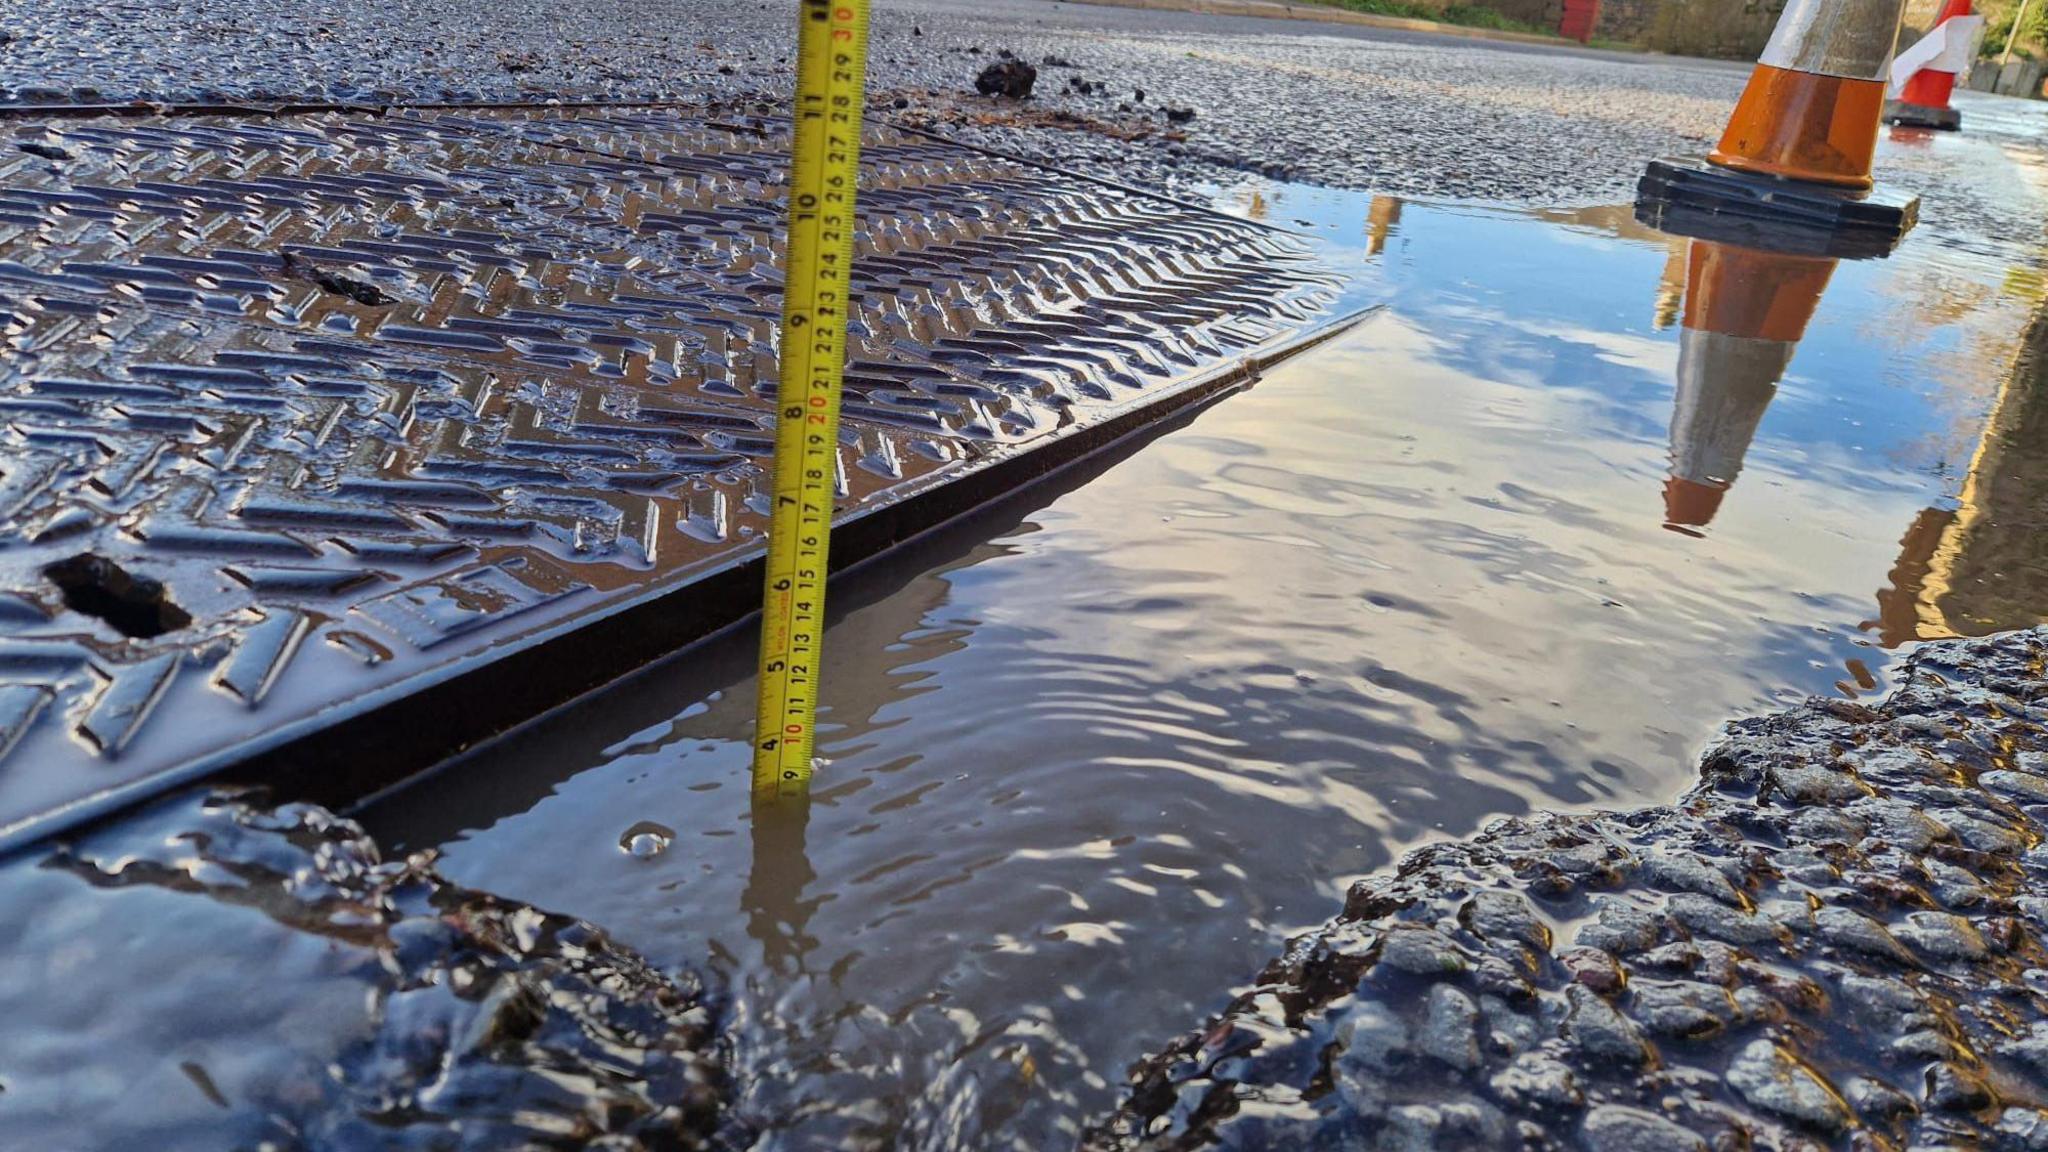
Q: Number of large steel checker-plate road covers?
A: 1